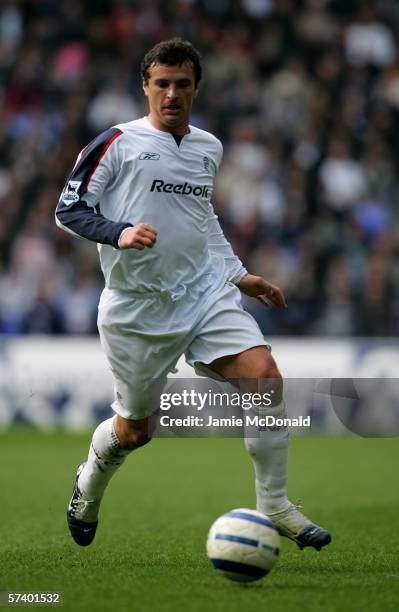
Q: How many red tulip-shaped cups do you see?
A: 0